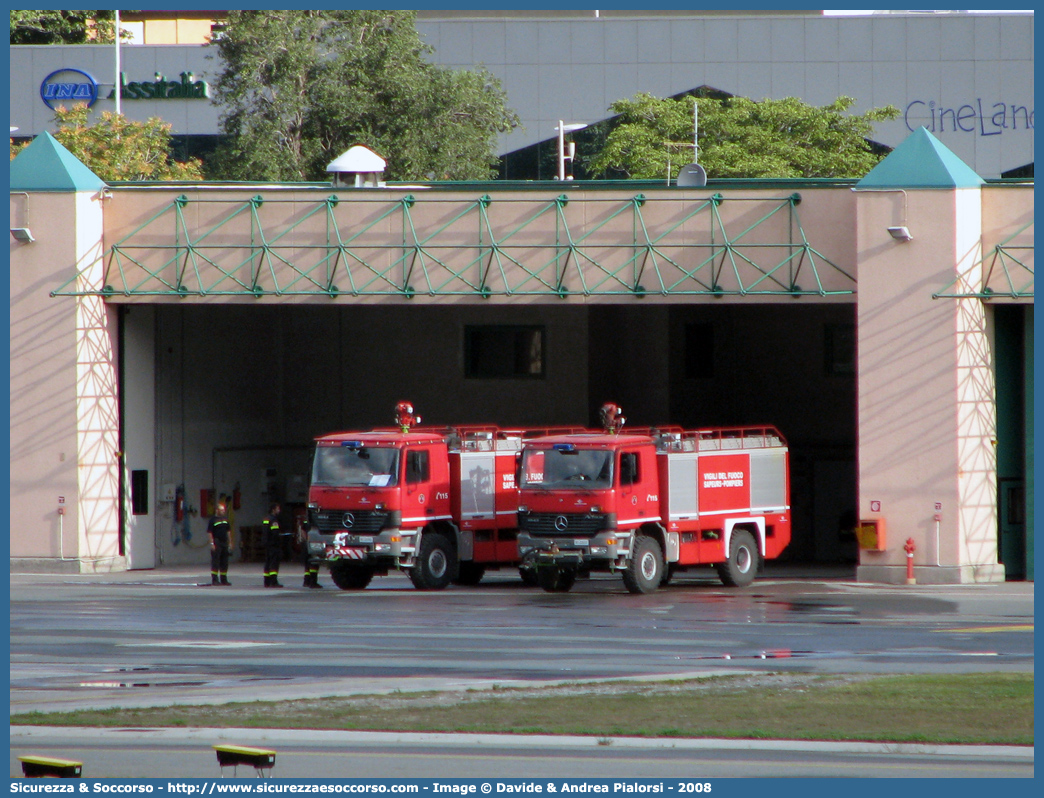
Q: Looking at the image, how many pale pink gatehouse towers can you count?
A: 2